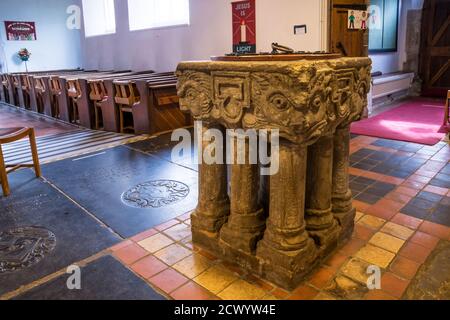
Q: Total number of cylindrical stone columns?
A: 5